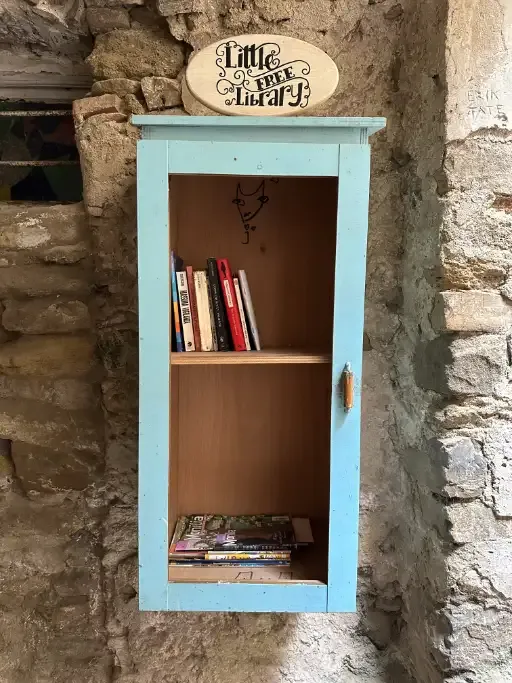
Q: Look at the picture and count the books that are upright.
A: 9